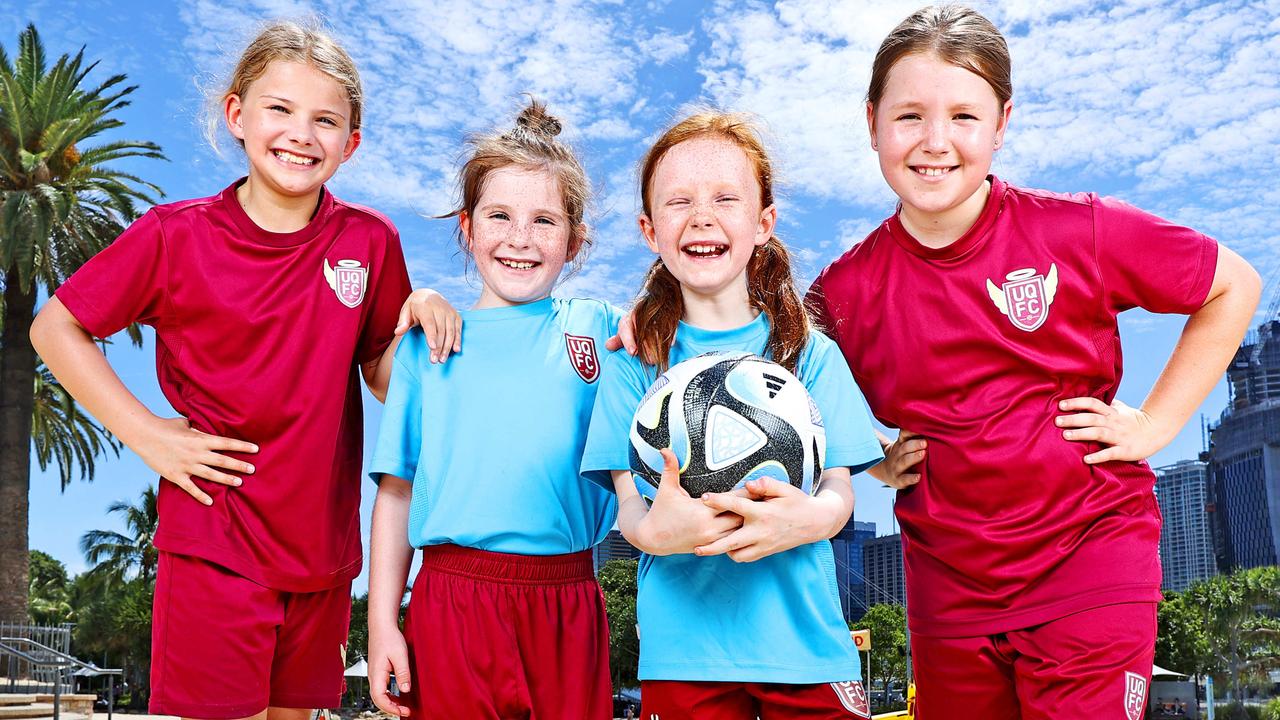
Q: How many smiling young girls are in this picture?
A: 4